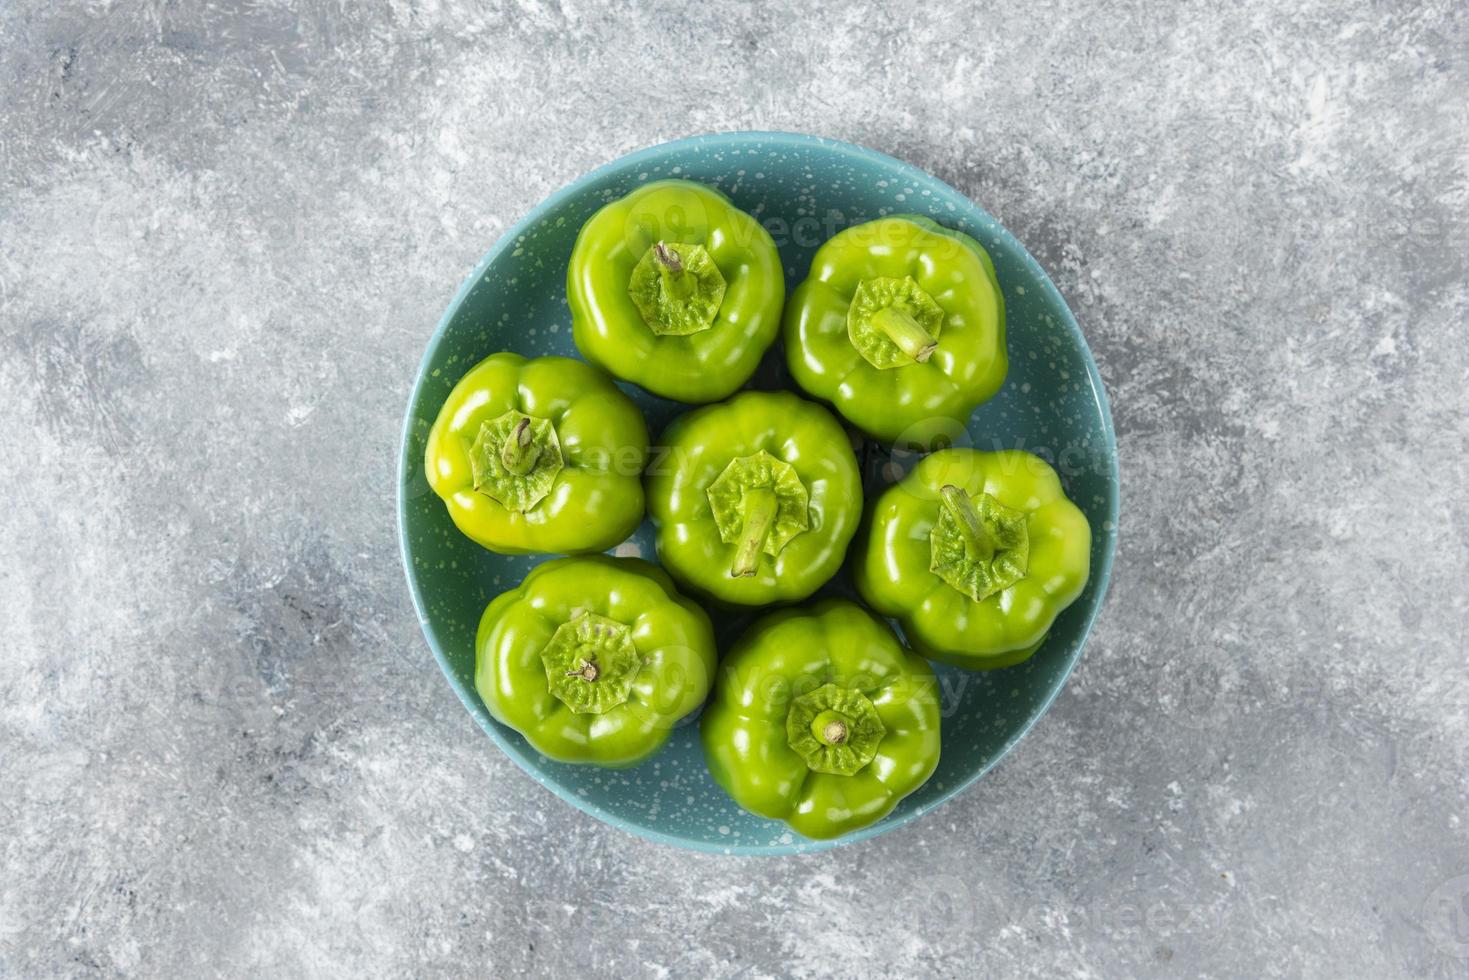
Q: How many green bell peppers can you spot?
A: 7